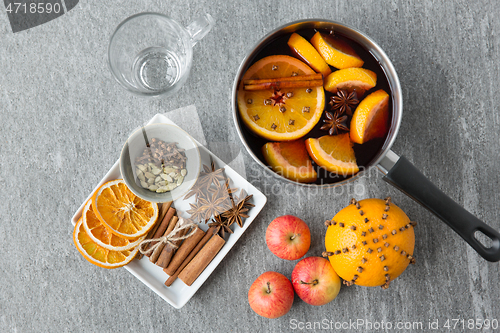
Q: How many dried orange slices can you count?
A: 3